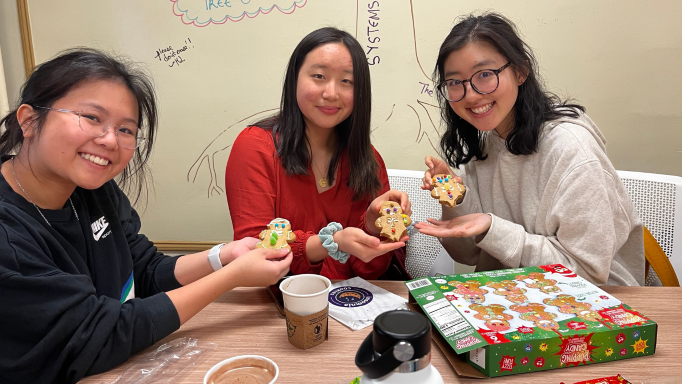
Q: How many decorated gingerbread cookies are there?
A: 3